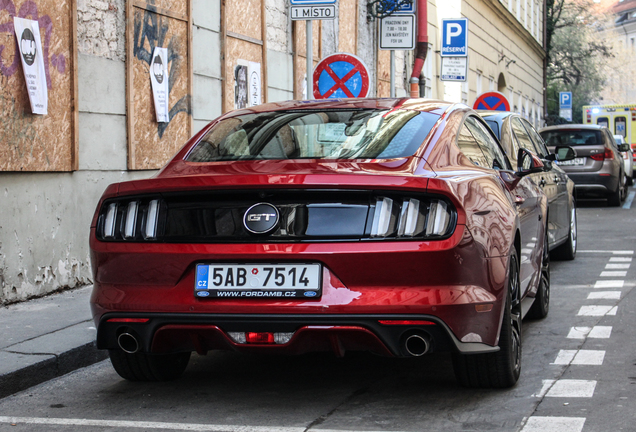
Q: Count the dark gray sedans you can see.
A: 1